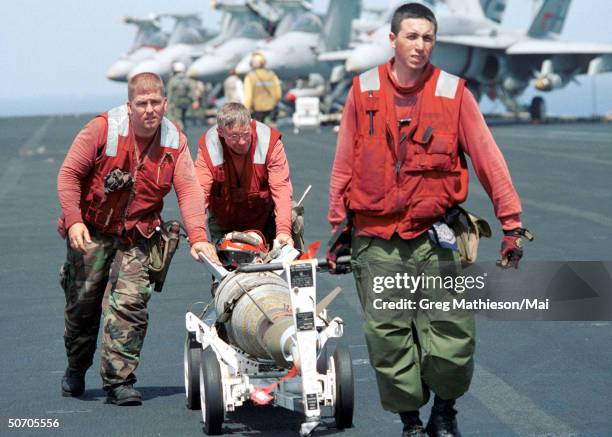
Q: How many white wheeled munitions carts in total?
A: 1